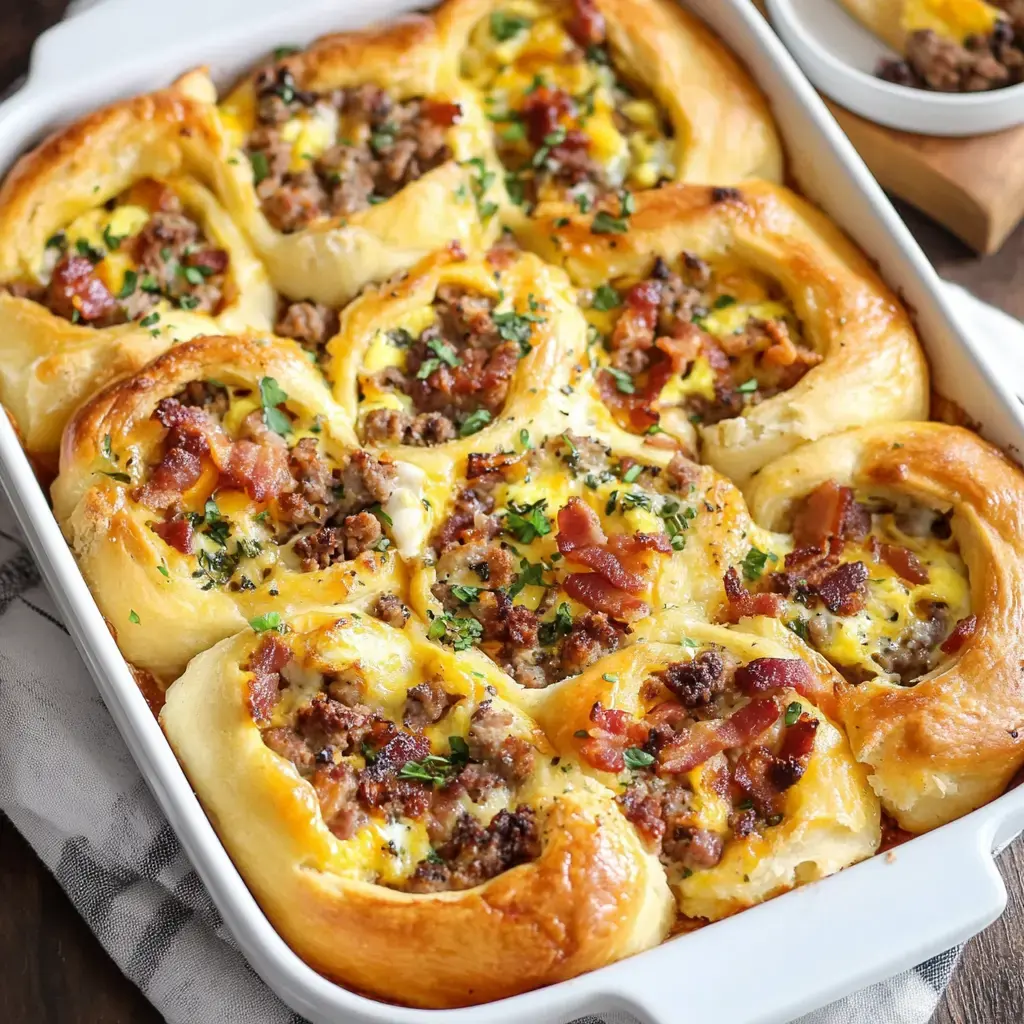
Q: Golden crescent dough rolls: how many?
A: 10